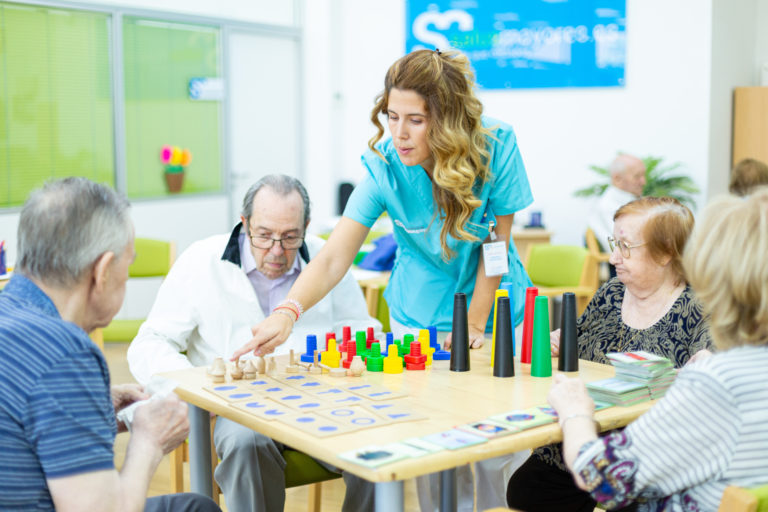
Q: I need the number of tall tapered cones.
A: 7